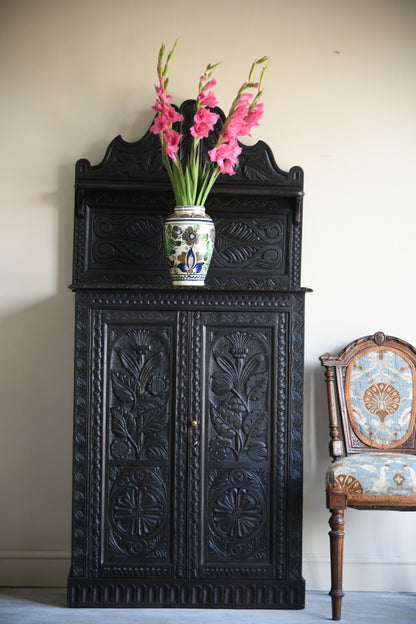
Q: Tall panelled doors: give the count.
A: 2